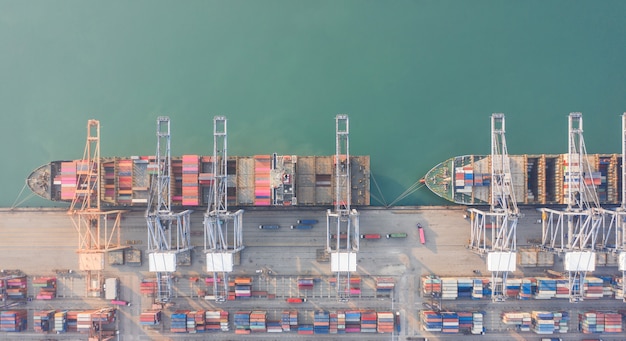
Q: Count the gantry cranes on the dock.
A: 7